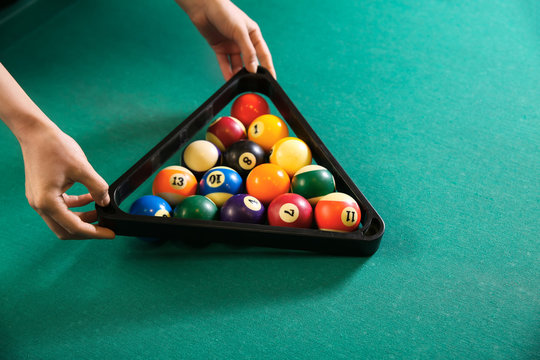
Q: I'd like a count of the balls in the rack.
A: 15